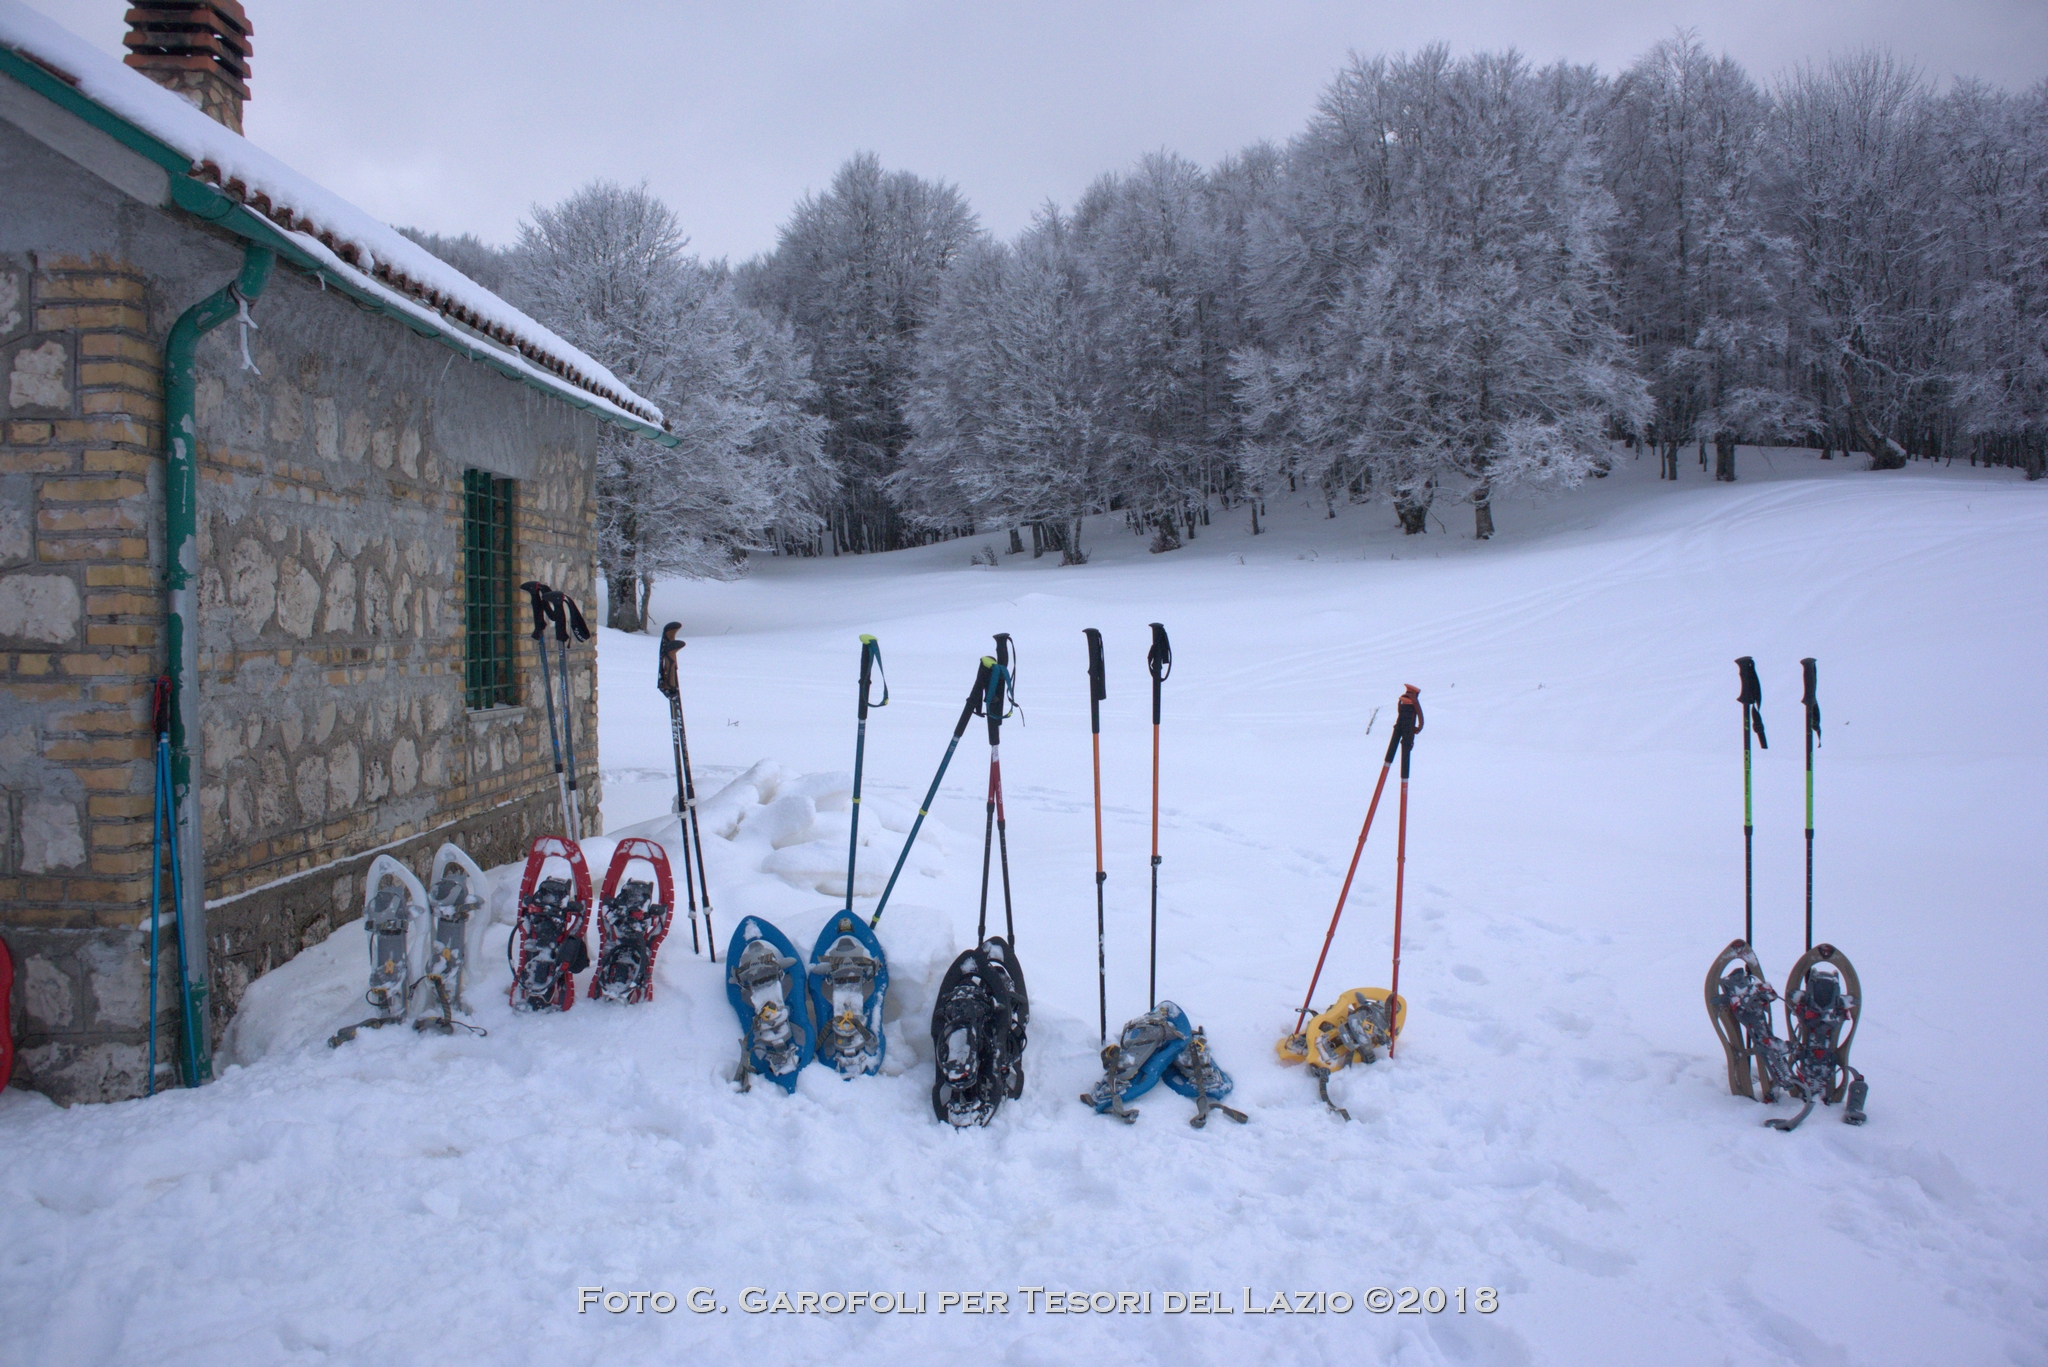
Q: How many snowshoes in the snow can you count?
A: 14